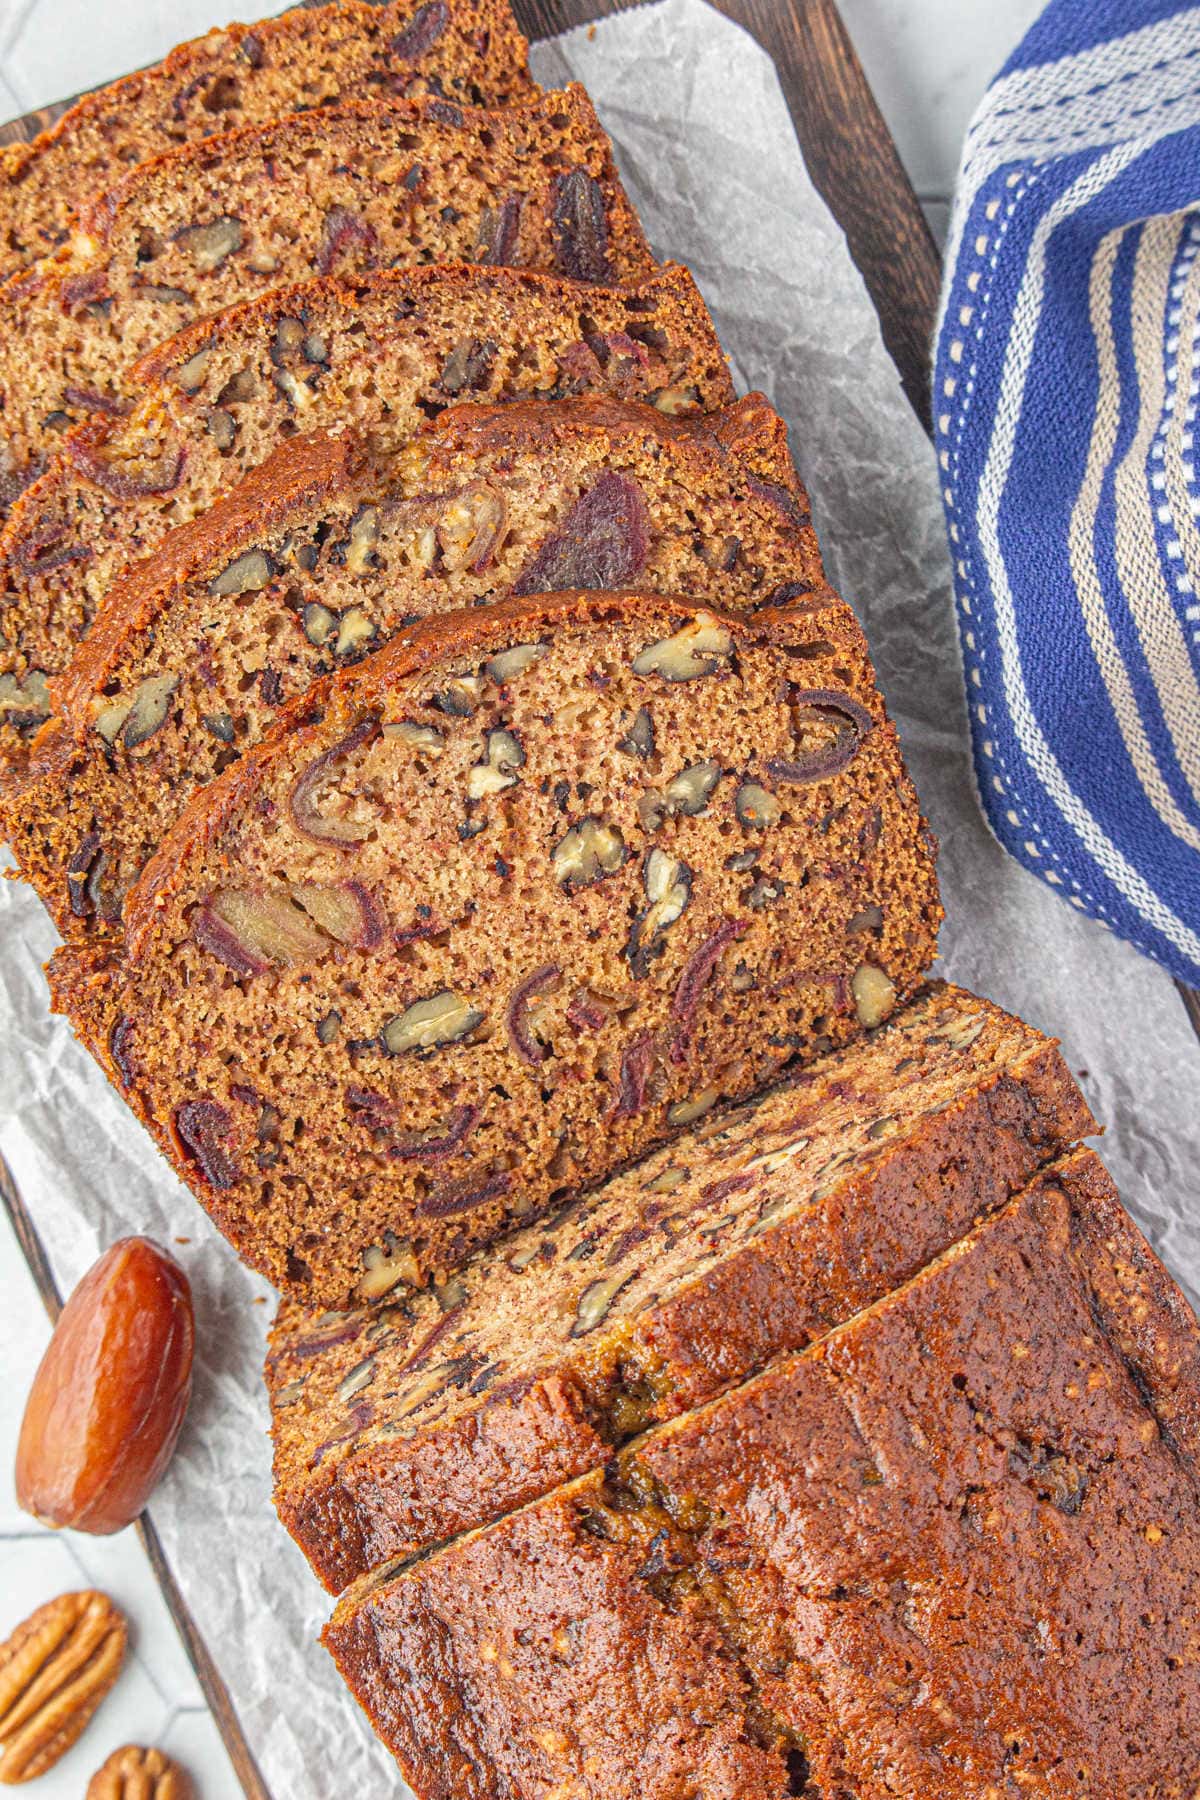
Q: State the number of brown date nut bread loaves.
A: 1